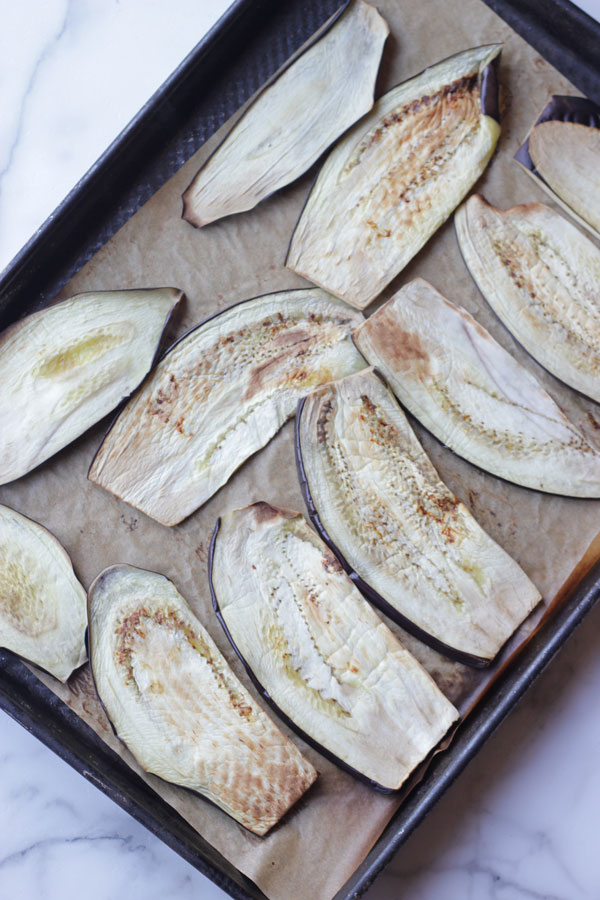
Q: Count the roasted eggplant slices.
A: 11